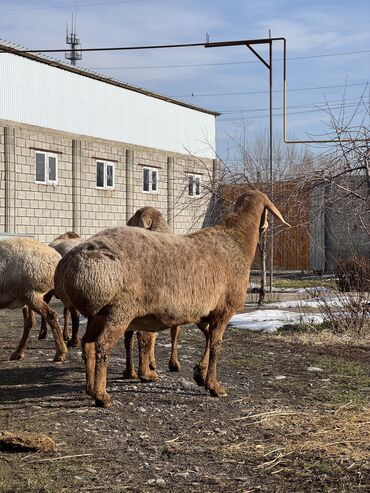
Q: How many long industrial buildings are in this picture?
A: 1